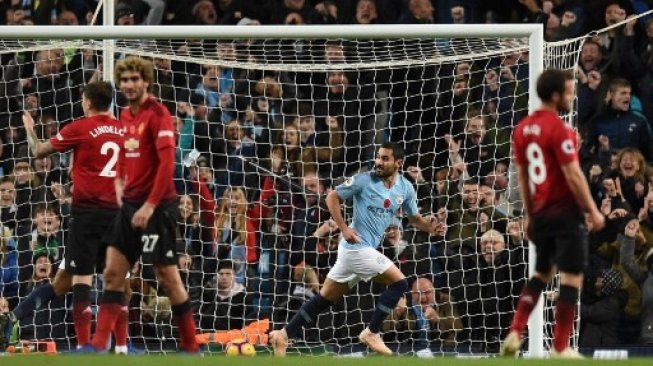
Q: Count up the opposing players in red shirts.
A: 3